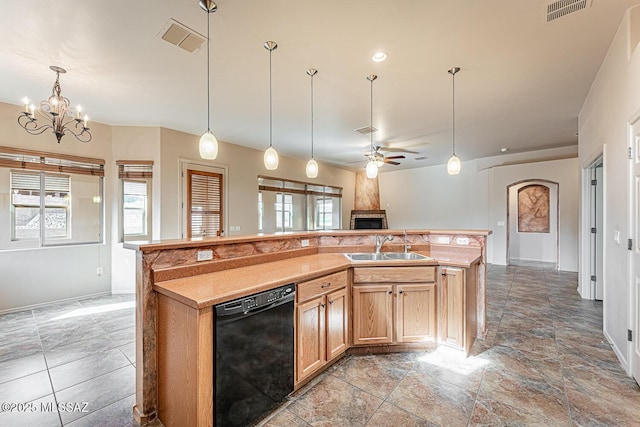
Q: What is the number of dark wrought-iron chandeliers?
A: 1